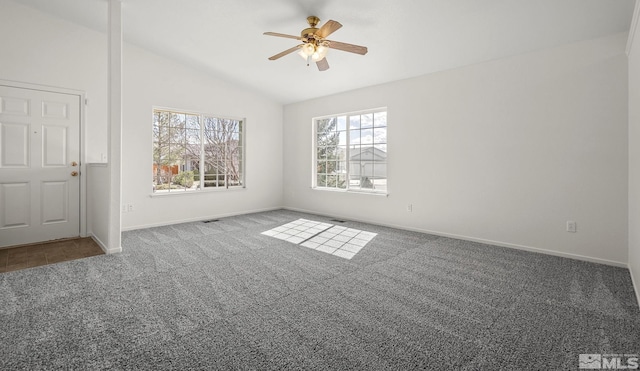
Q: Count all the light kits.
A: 1